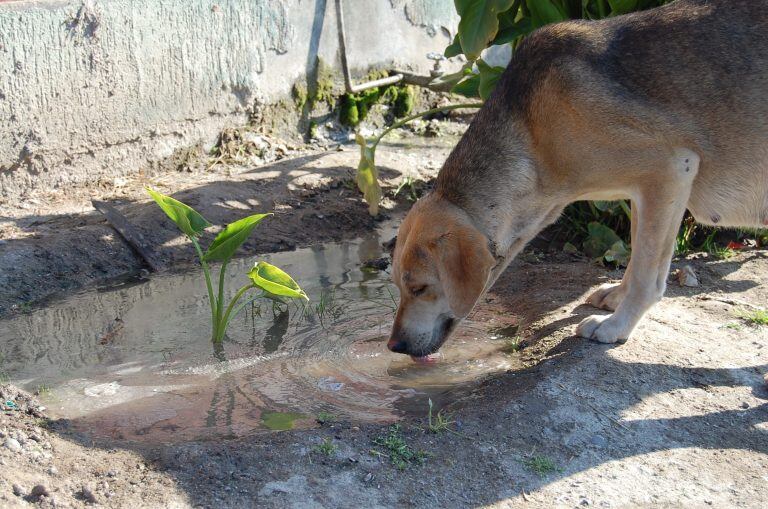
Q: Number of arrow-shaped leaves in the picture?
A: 3